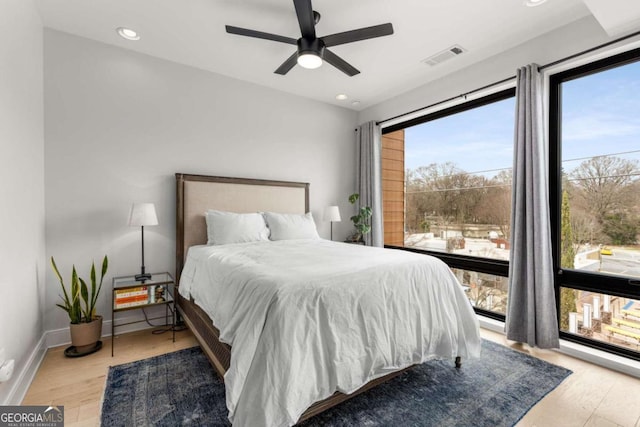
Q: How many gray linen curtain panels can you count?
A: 2